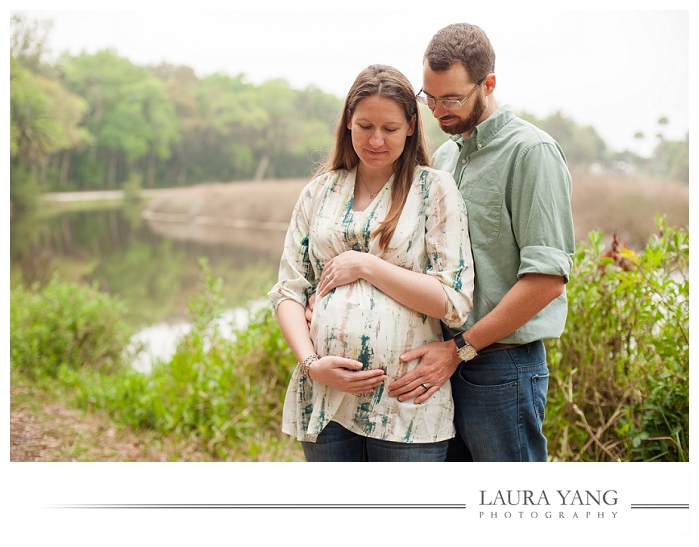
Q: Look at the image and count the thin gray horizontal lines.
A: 4